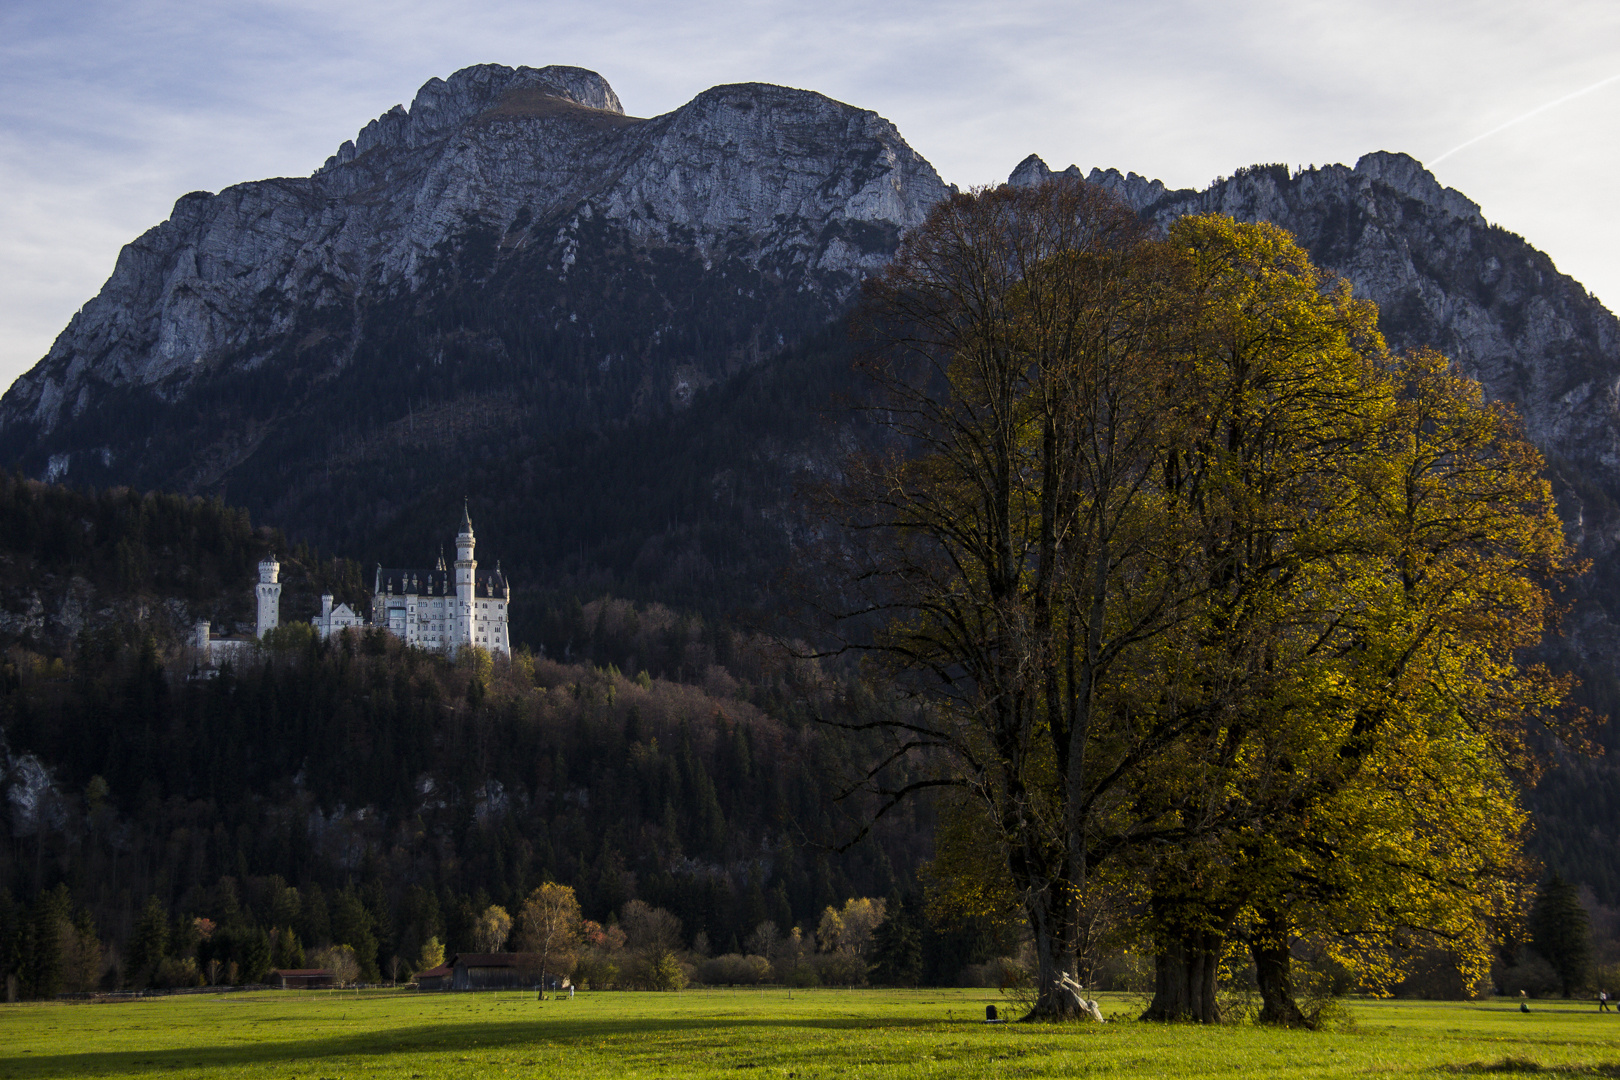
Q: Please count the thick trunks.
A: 3